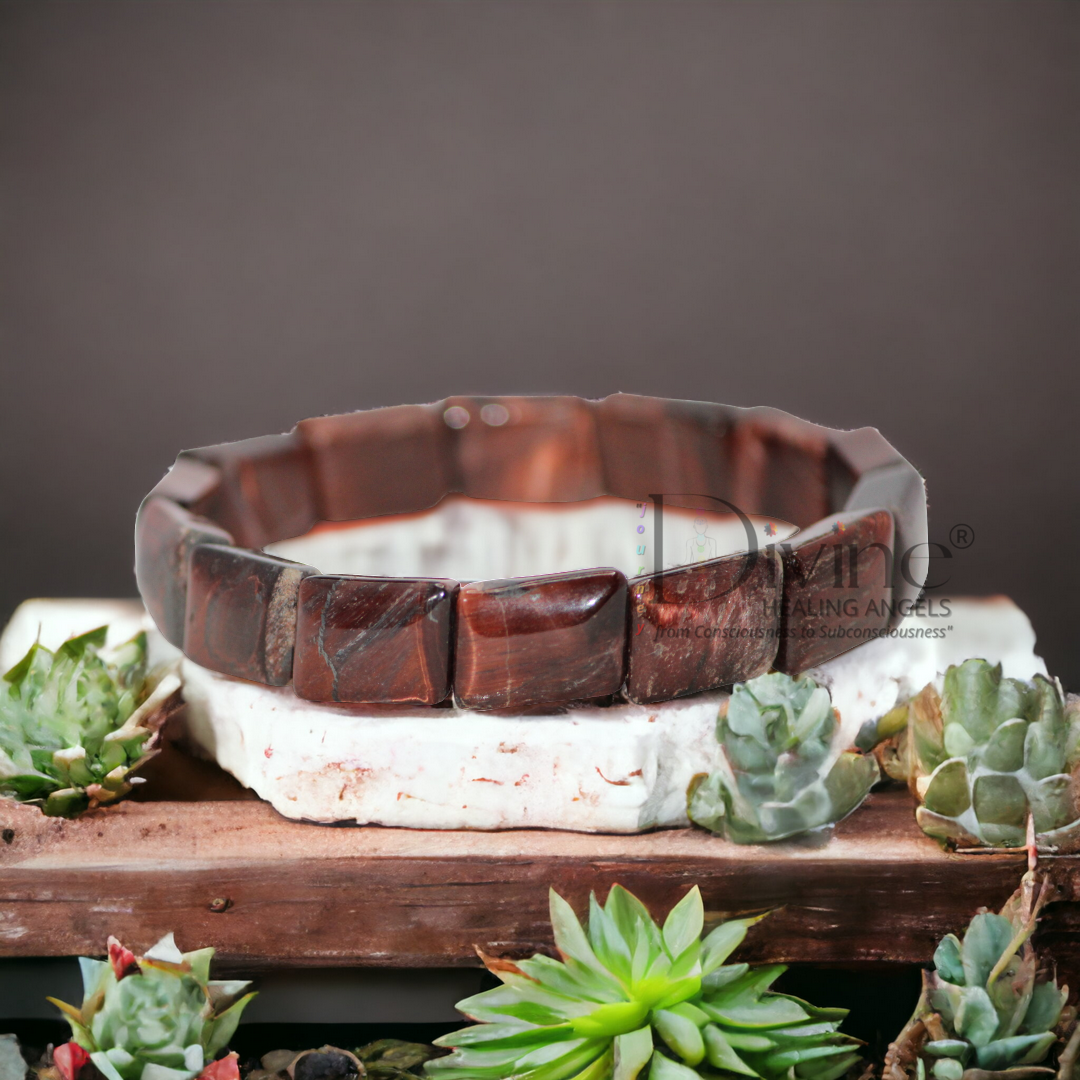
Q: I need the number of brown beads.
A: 14